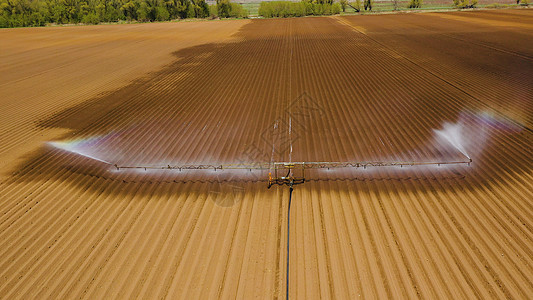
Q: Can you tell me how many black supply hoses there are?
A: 1